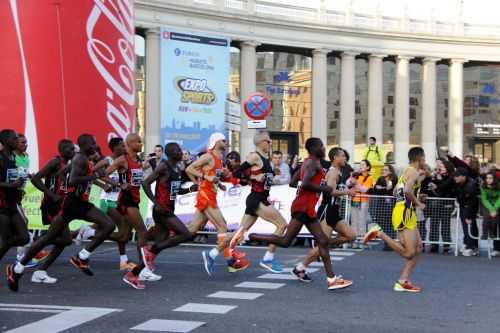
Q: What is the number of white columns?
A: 8